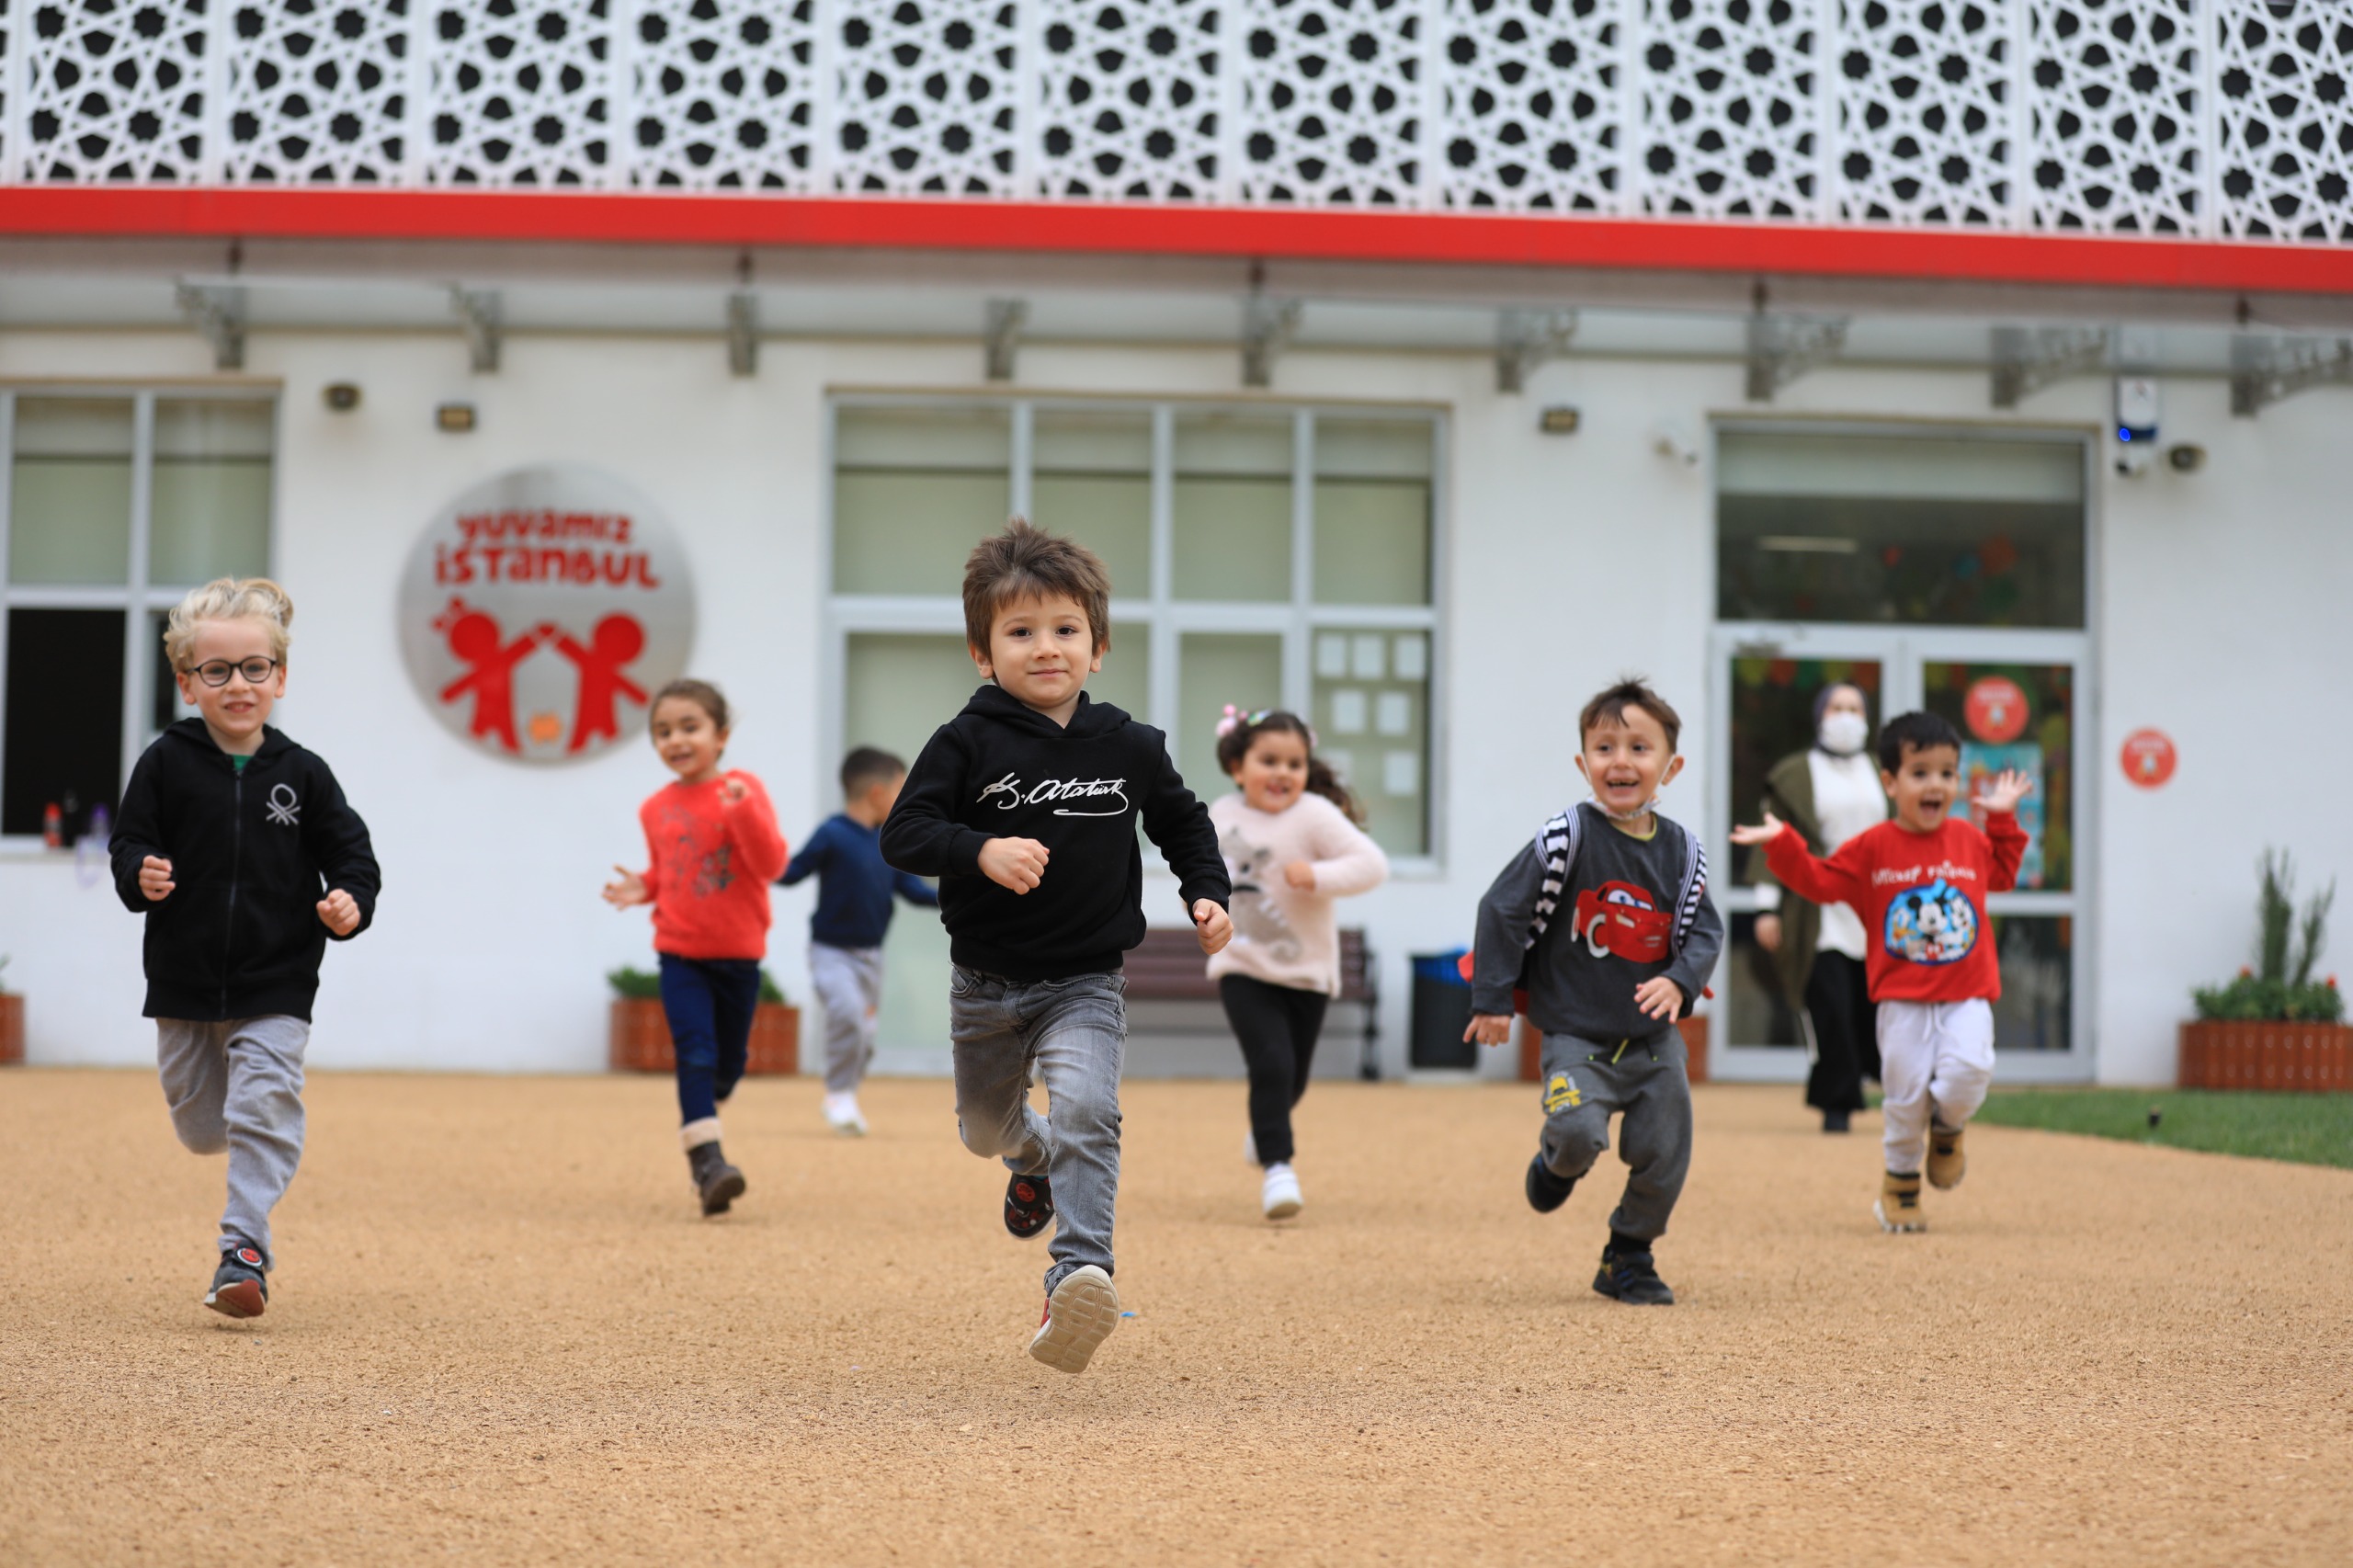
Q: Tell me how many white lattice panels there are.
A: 12